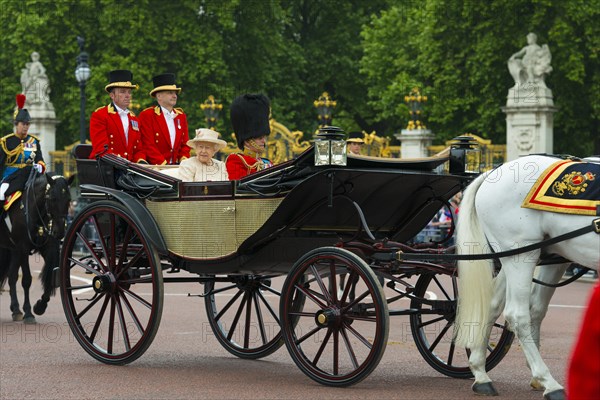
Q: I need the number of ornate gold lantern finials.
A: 3